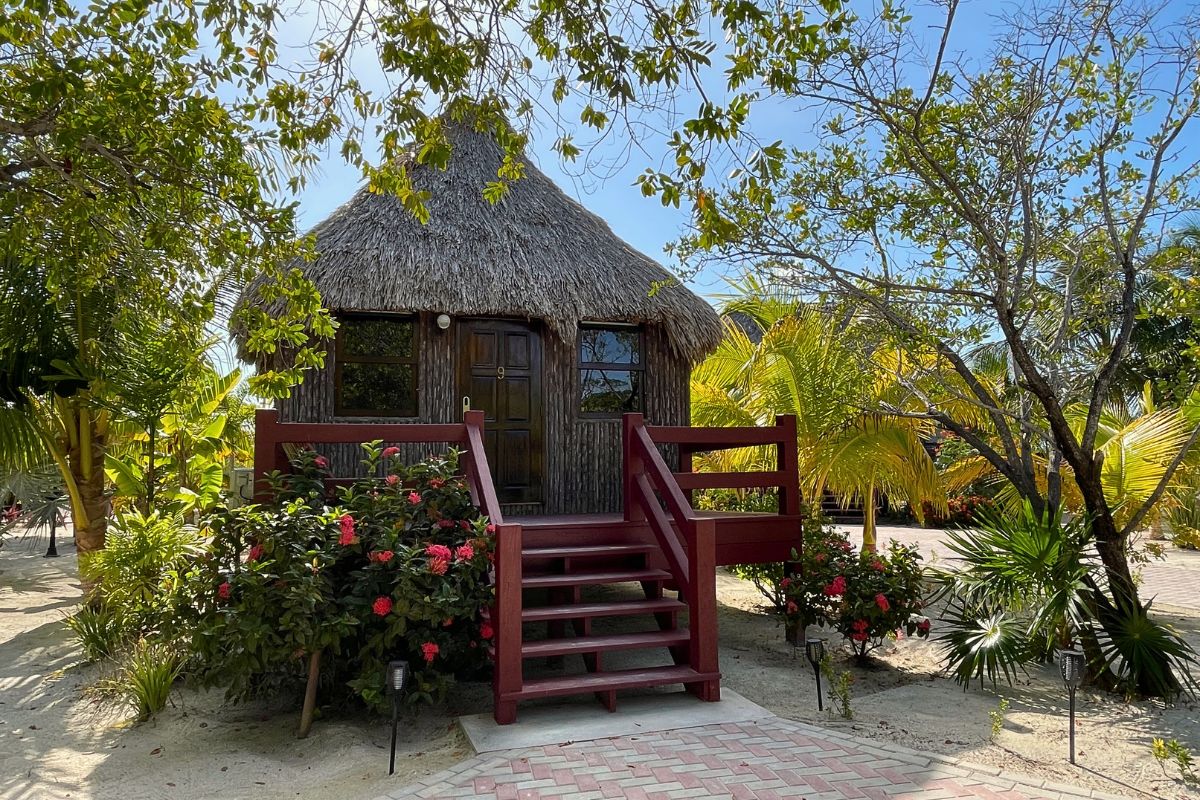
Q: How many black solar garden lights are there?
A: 3